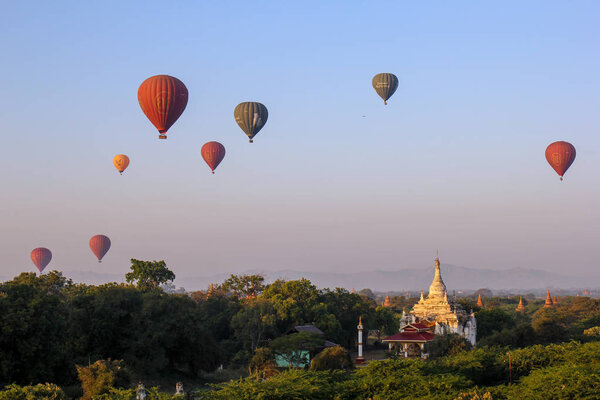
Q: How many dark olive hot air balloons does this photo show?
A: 2